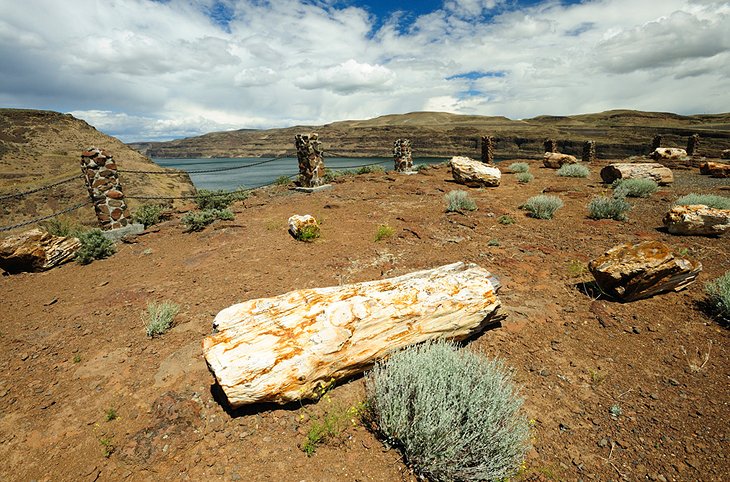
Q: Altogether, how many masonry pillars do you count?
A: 8